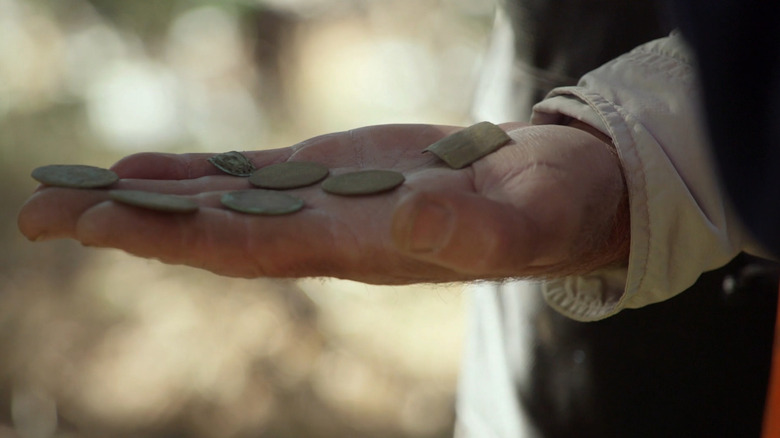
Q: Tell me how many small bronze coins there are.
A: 5